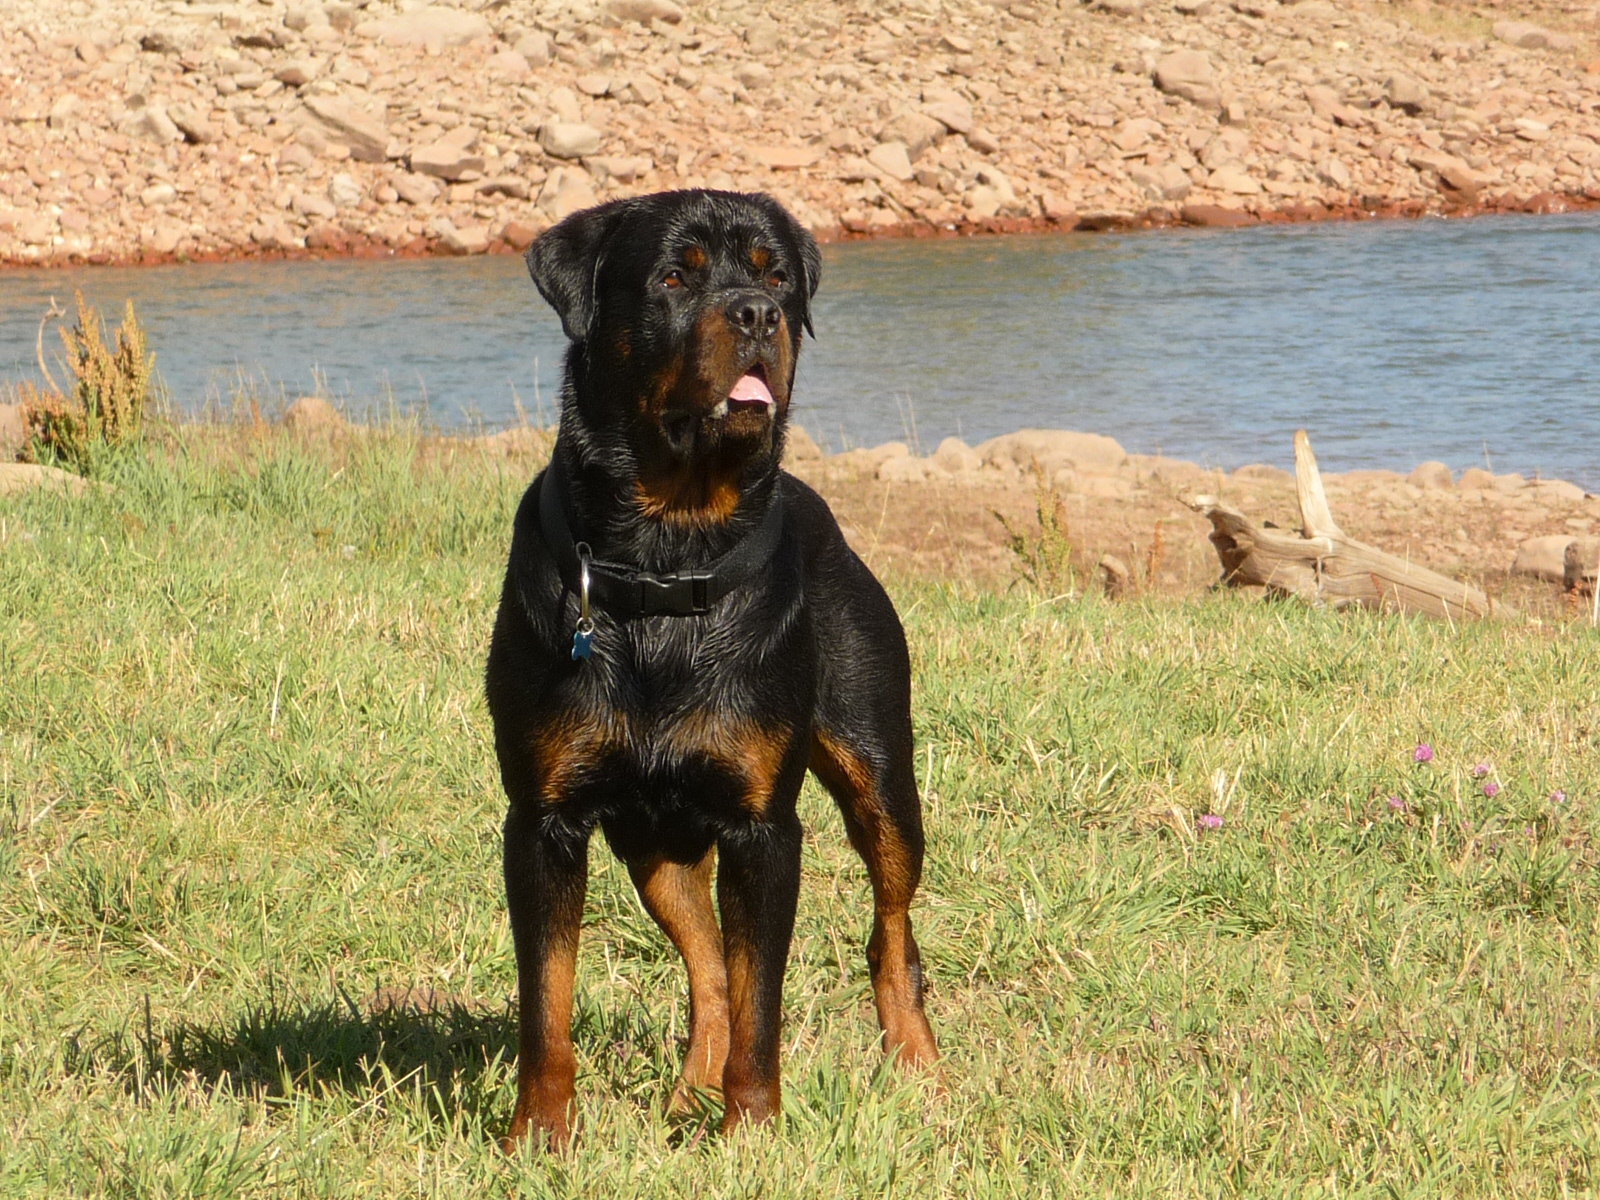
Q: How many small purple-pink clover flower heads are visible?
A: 6